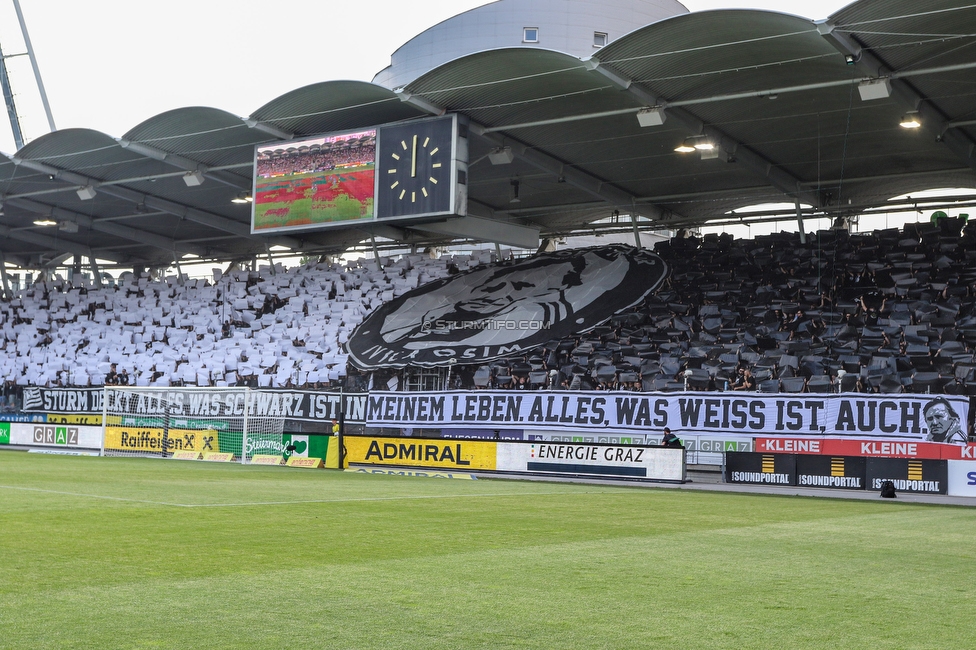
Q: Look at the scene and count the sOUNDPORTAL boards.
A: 3